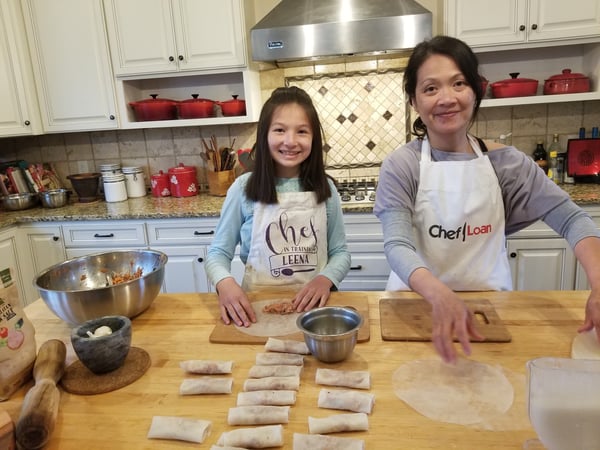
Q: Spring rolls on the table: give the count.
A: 15